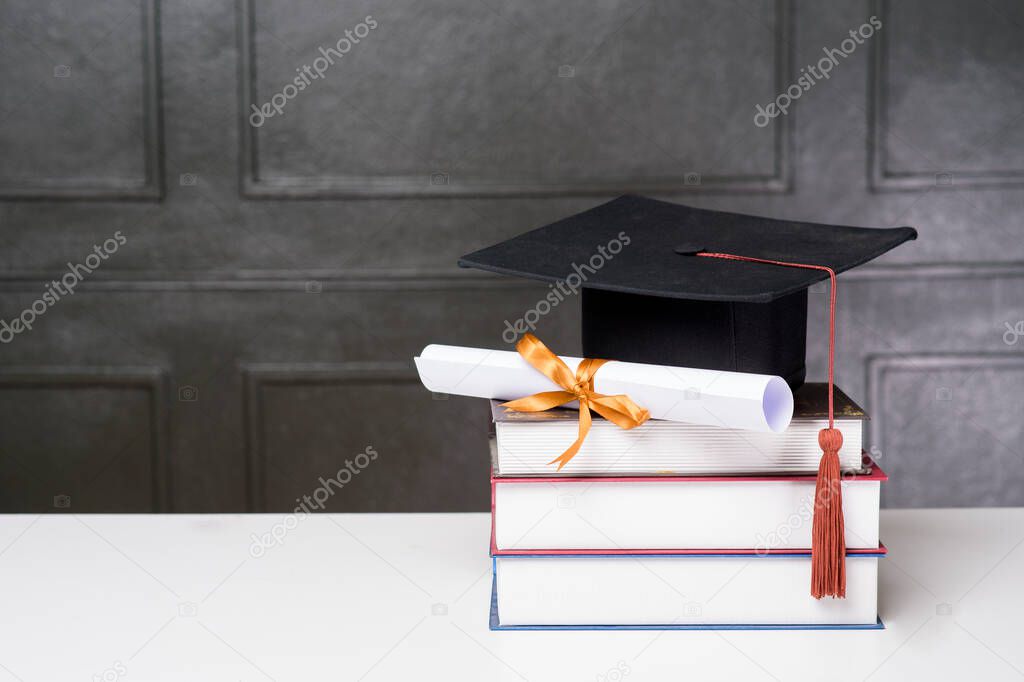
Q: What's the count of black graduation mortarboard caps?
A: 1